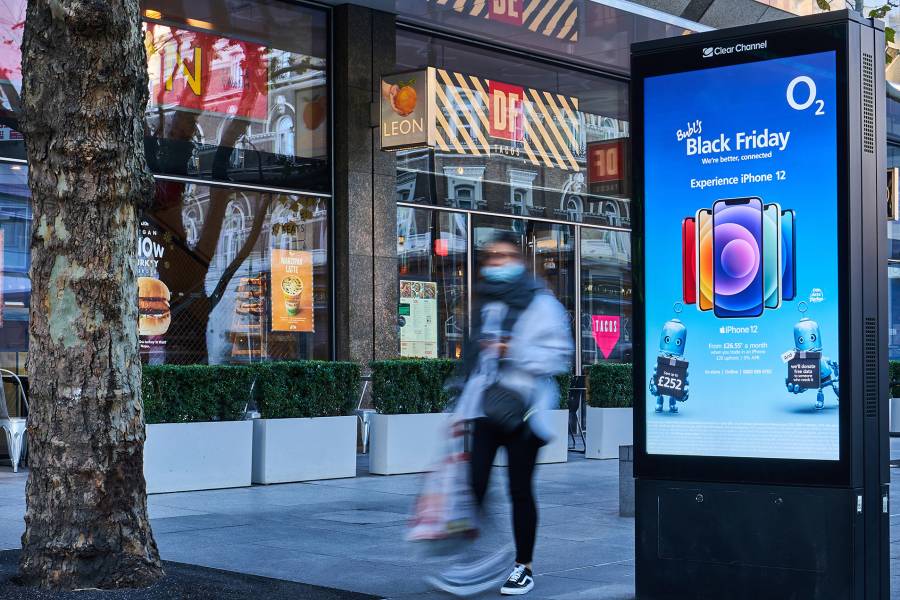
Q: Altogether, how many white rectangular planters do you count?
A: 5